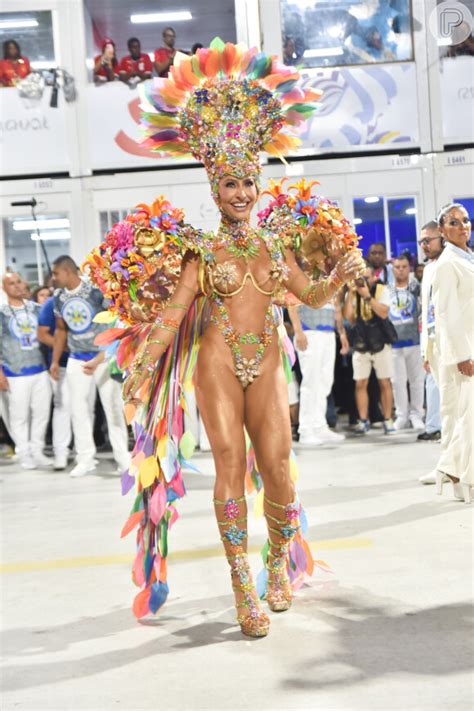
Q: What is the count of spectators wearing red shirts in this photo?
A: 4